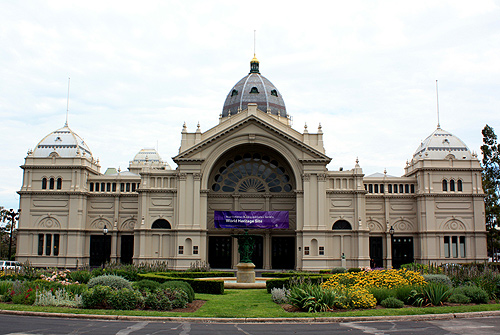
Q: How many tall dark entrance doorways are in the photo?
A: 7